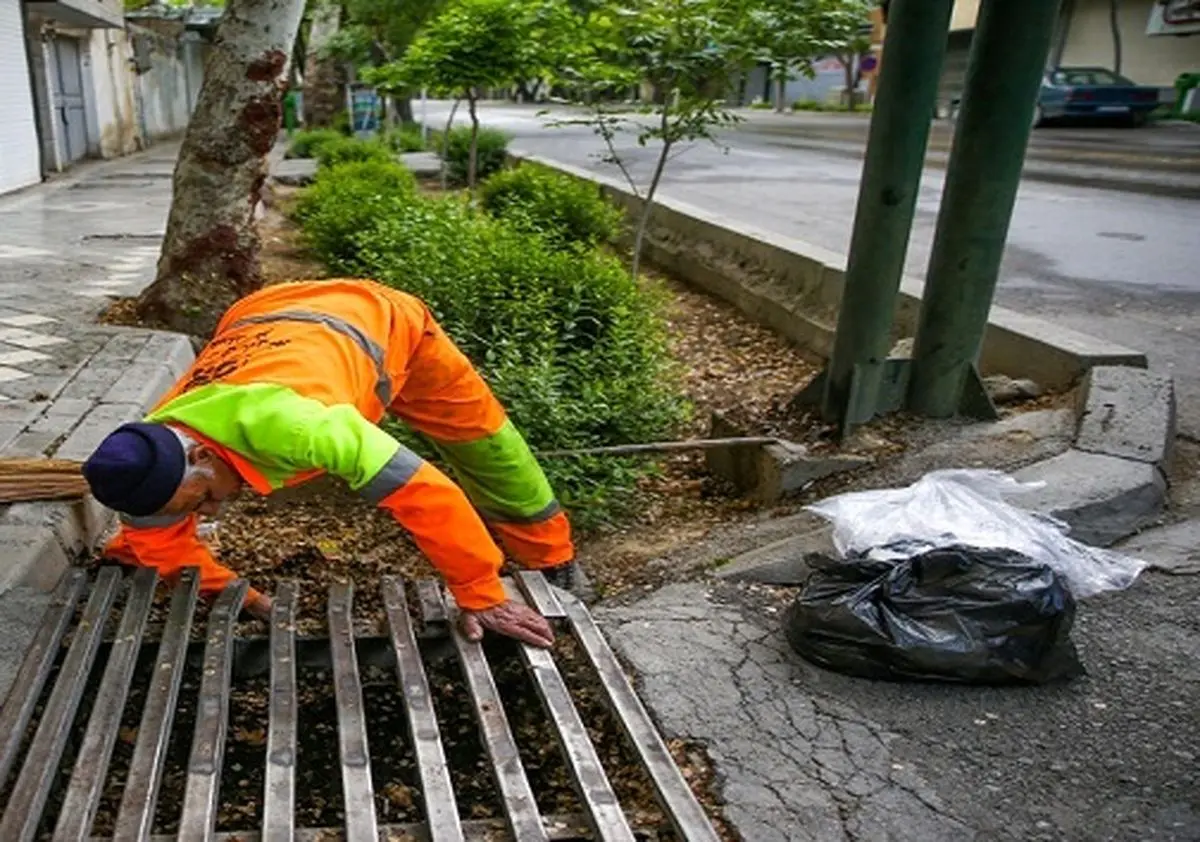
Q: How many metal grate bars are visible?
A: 11